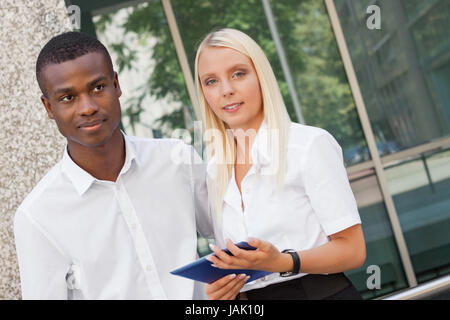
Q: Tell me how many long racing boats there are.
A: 0